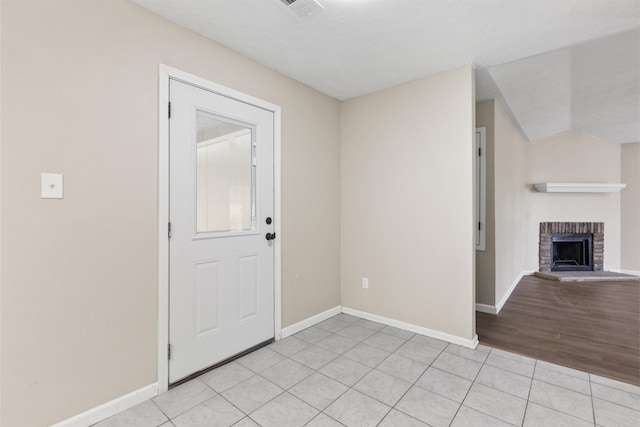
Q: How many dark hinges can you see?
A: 5